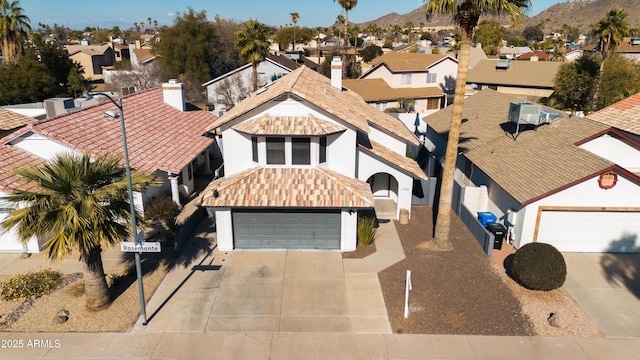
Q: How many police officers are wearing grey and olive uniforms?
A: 0